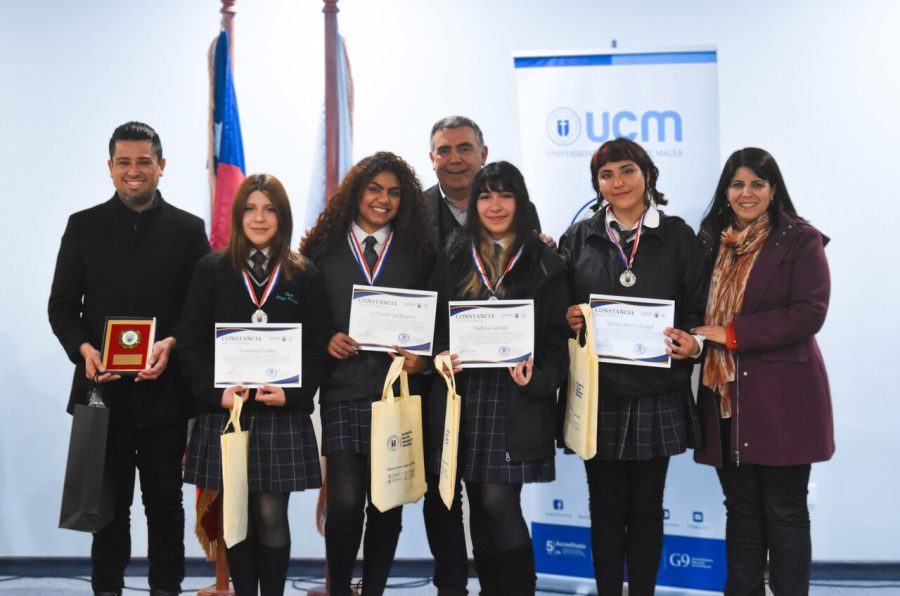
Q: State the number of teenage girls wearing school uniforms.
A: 4